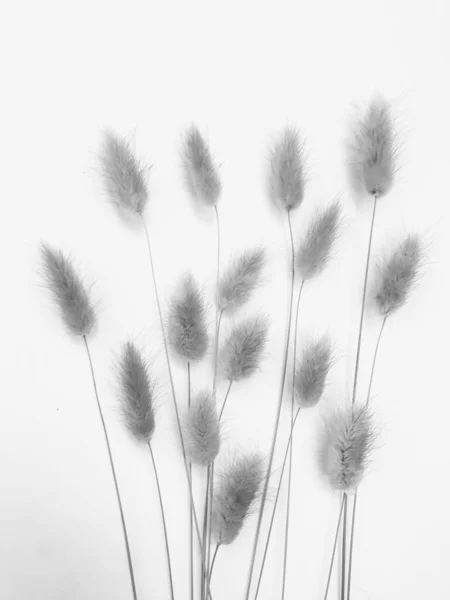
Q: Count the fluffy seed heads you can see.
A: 15